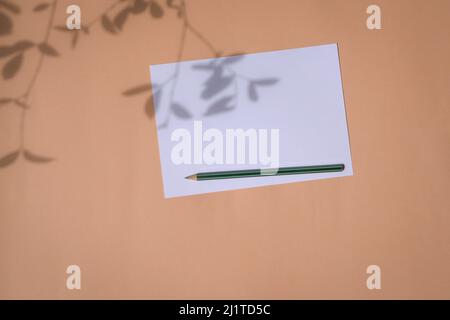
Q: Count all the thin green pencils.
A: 1